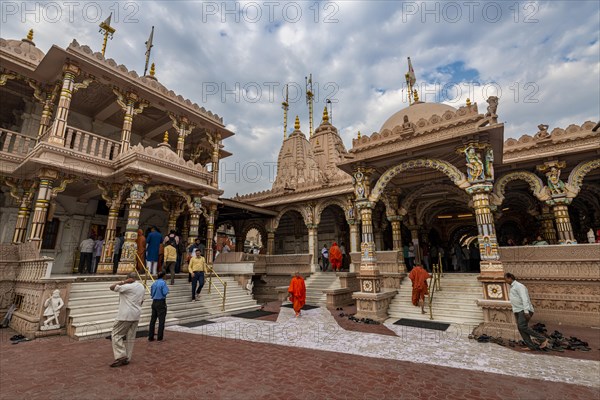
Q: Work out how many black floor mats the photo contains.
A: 5